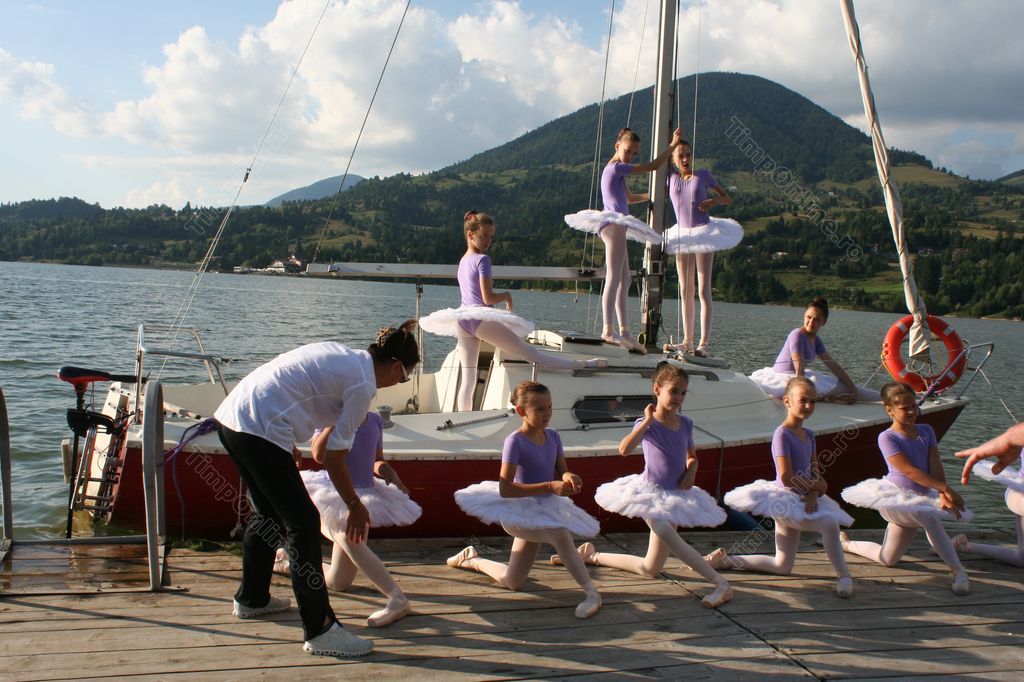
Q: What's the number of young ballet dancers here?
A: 10